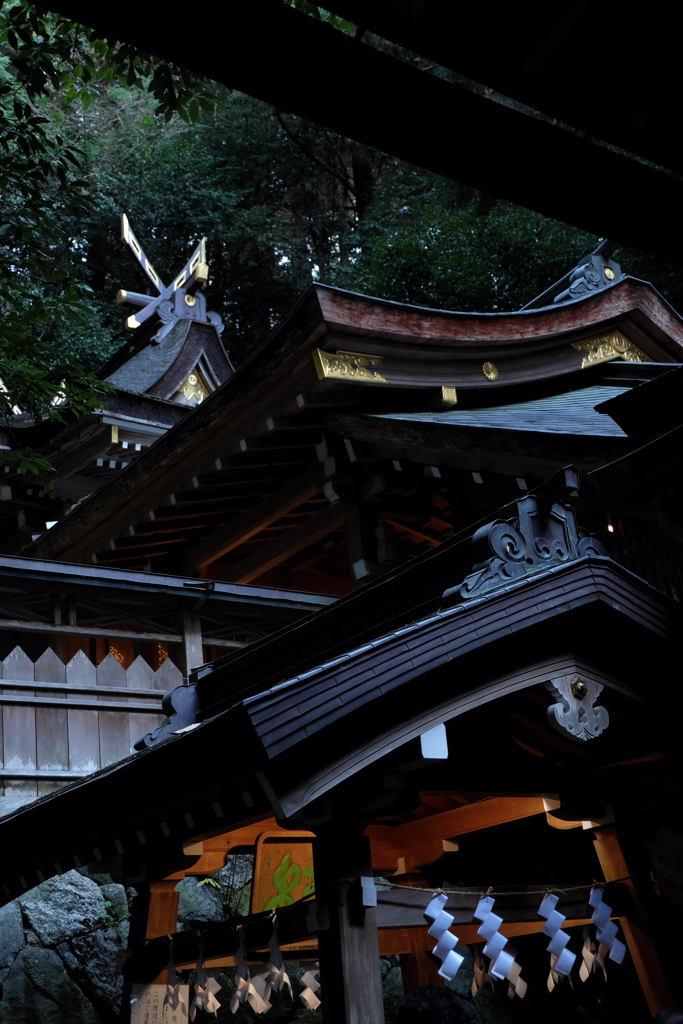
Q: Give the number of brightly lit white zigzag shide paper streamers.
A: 4